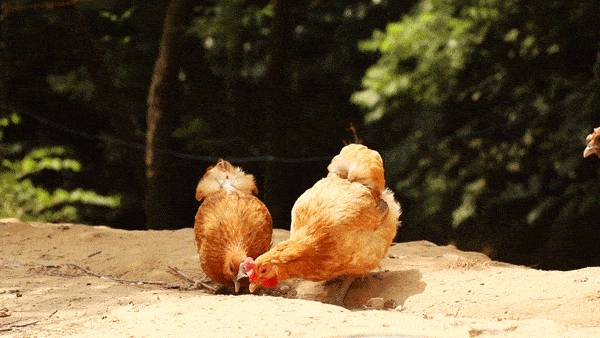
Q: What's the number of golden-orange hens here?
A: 2